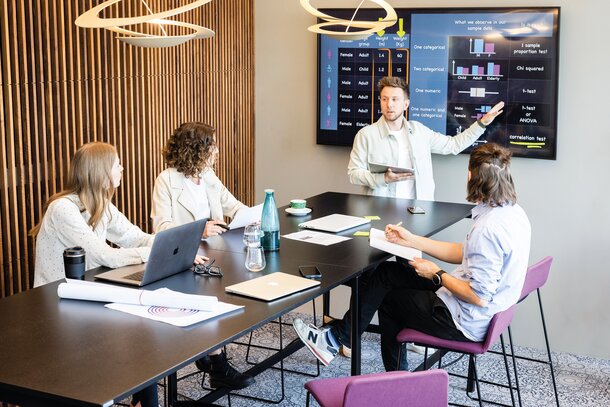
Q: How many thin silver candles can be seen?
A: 0